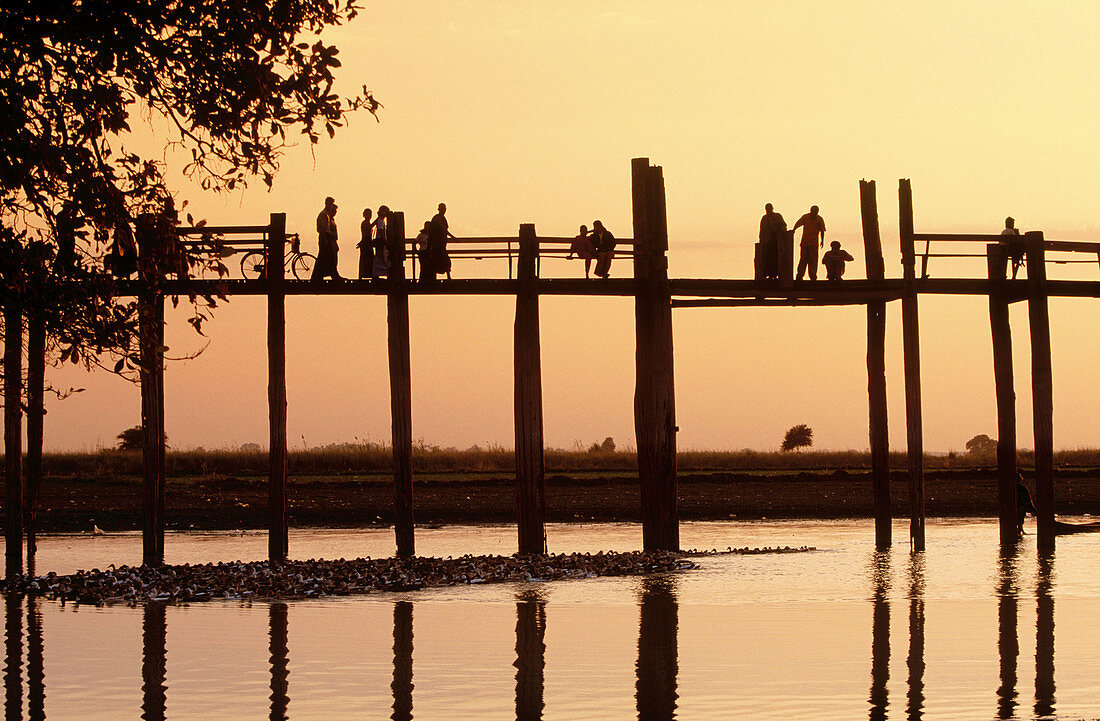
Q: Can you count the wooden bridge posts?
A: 11